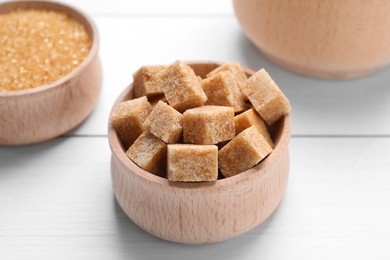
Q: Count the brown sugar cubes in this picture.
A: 12